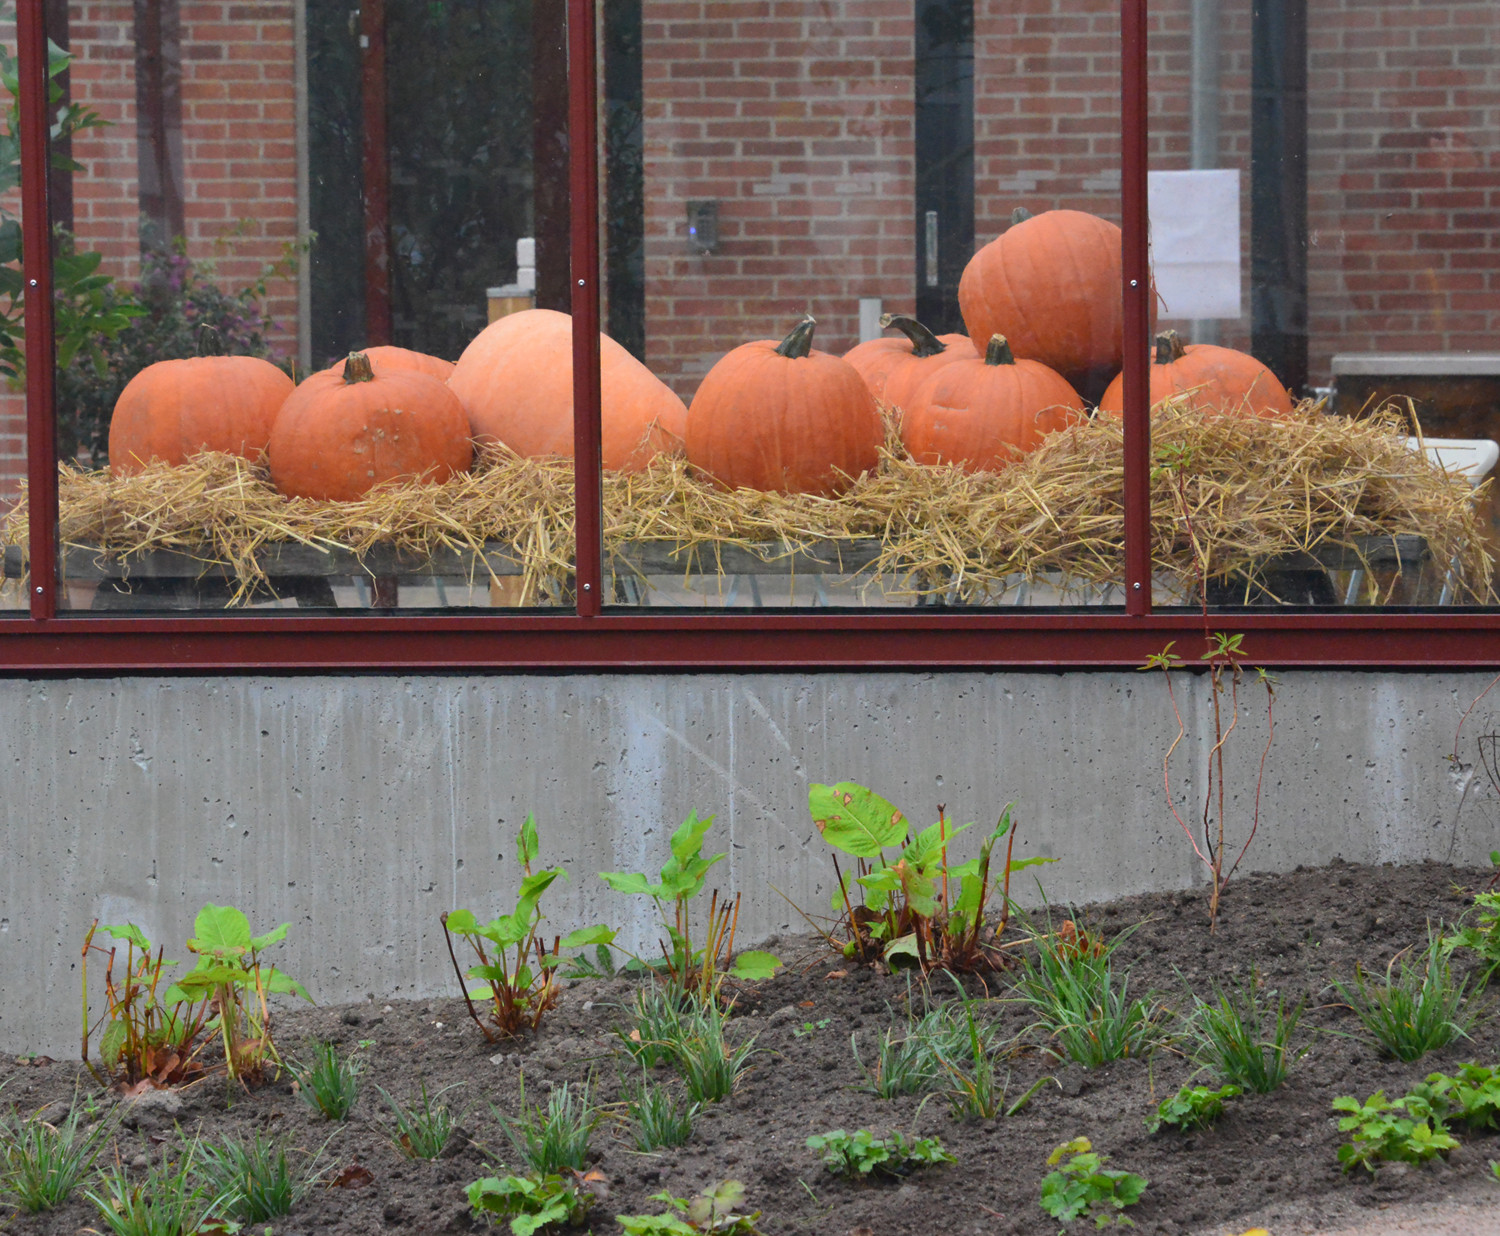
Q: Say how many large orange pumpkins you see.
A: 9